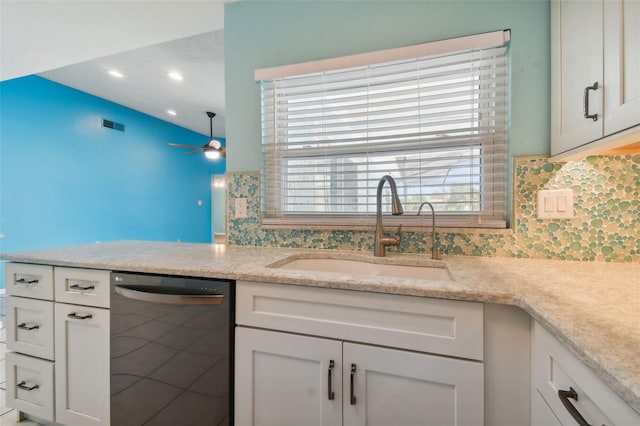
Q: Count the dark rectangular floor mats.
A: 0